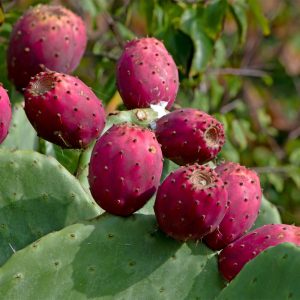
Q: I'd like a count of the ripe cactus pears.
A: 9